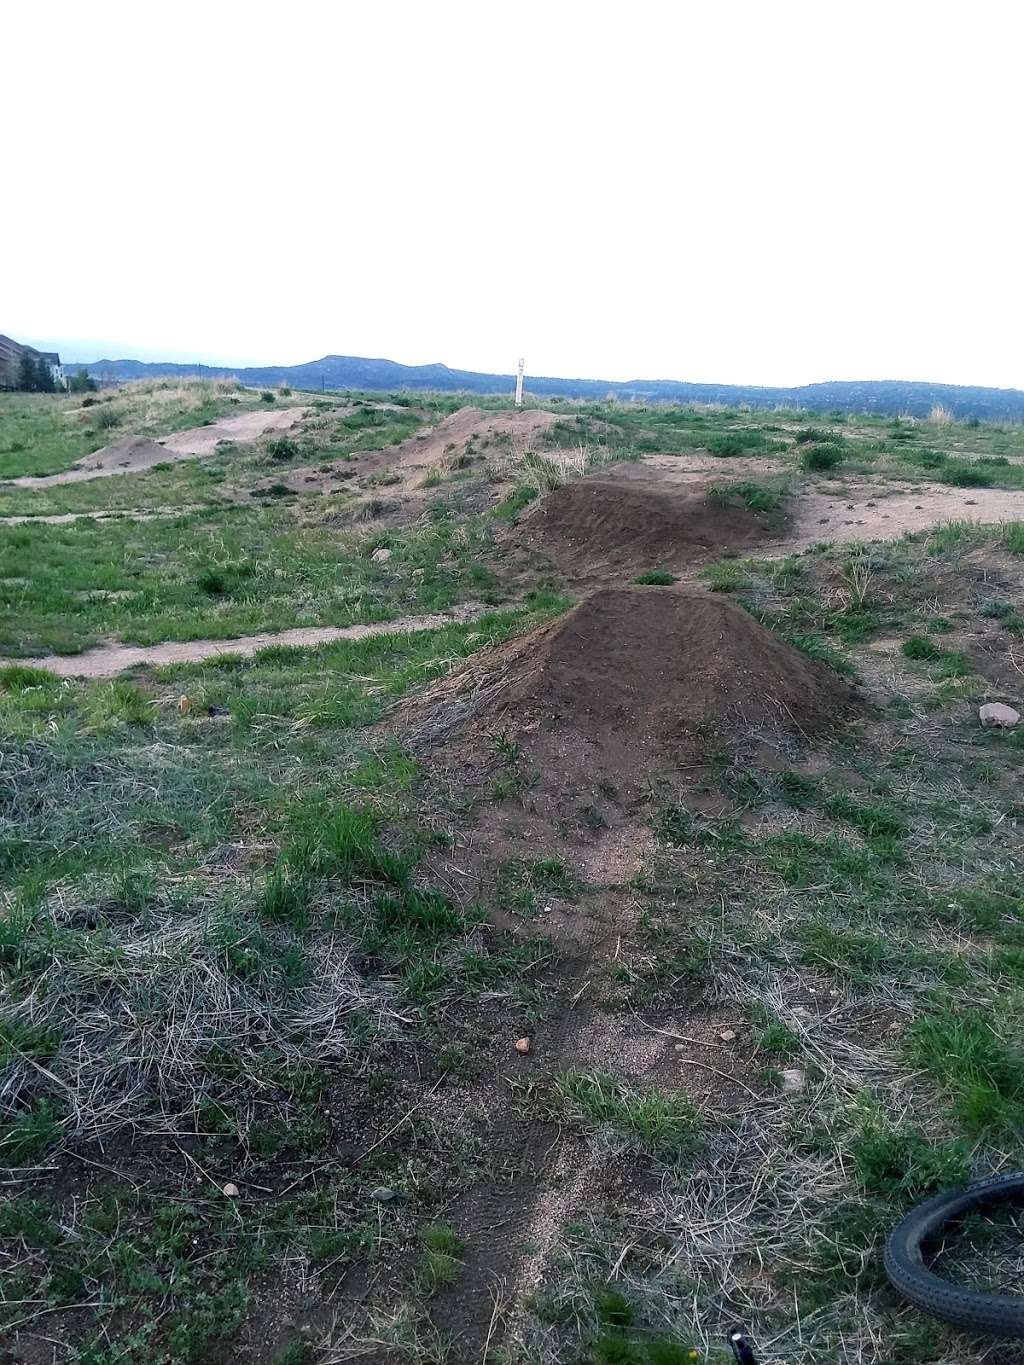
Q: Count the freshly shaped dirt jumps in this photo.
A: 2